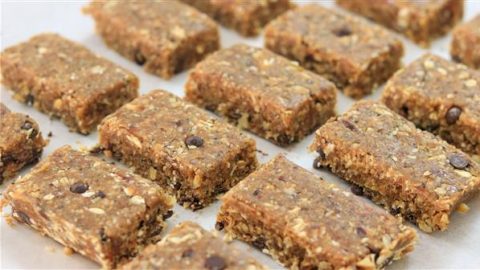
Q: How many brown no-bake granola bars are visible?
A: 14